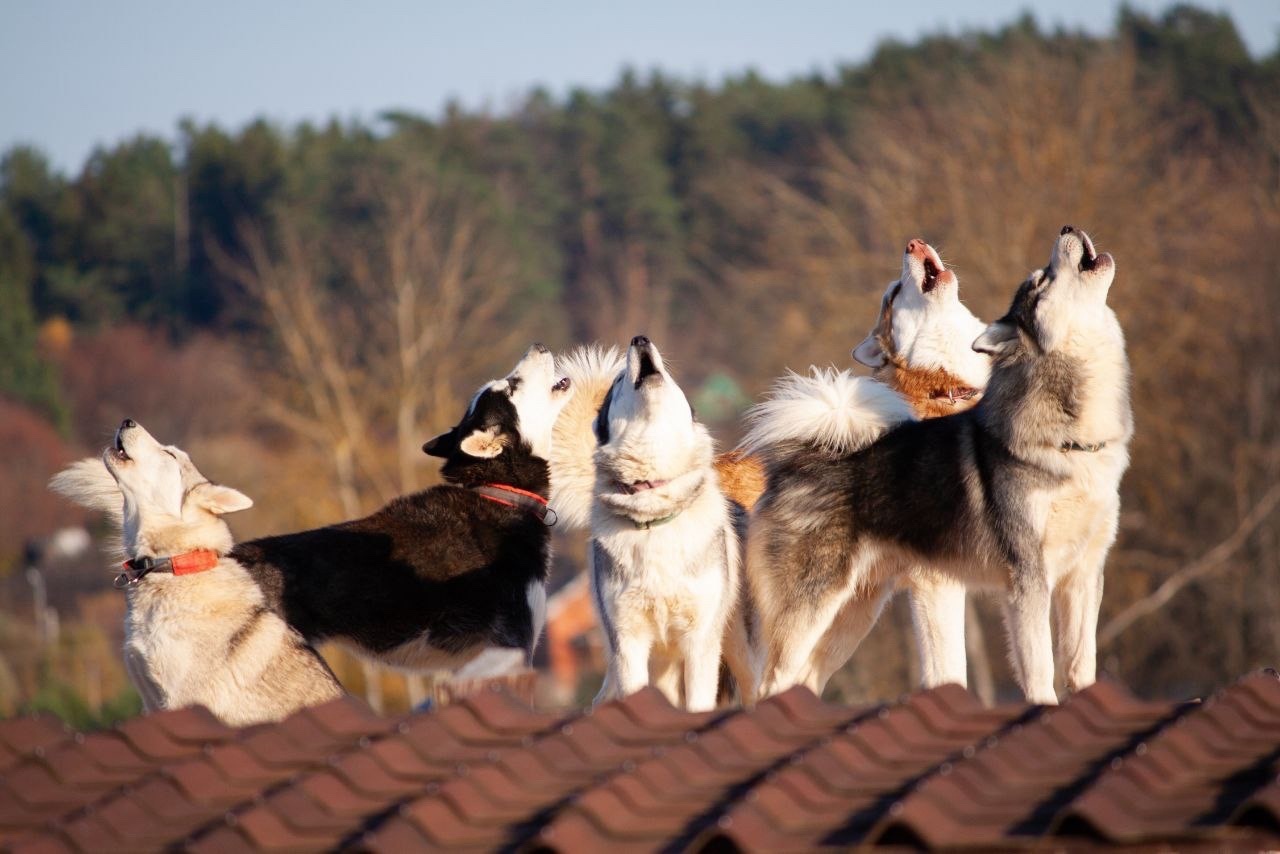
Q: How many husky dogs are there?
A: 5